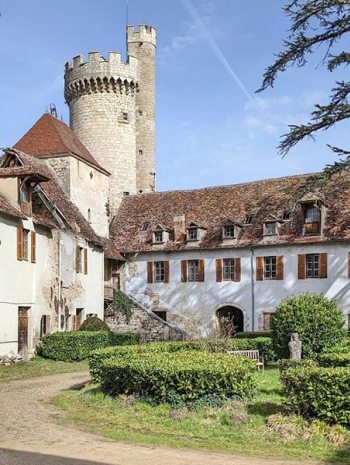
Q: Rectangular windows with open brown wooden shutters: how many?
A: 7